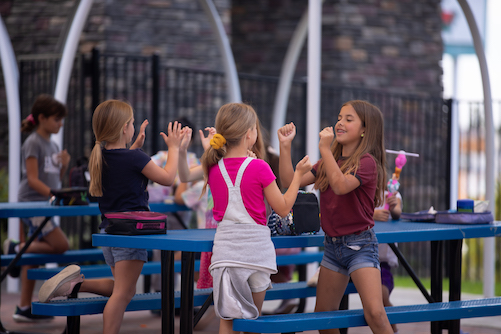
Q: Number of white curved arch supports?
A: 5